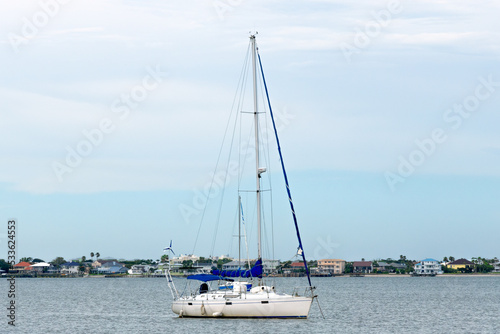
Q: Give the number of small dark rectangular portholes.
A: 3